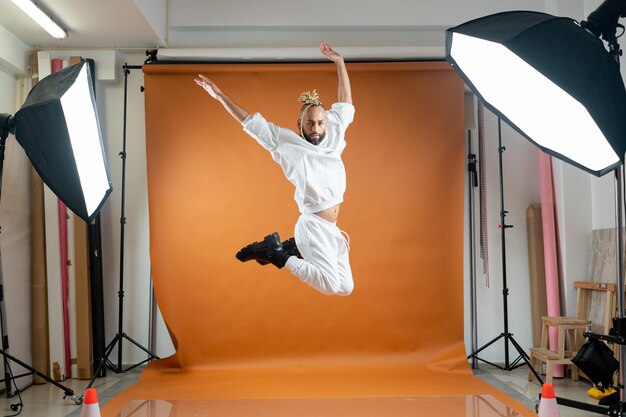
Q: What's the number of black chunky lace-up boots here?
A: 2